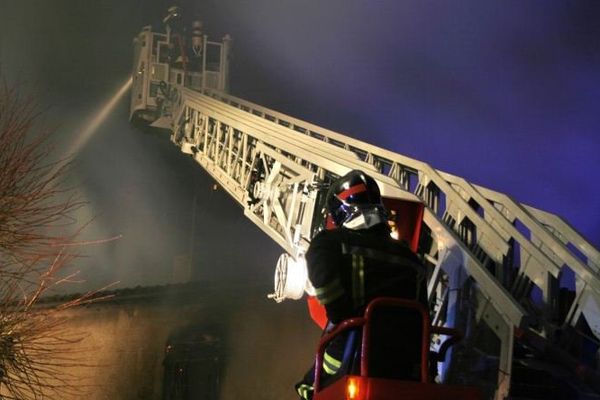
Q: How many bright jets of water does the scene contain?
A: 1